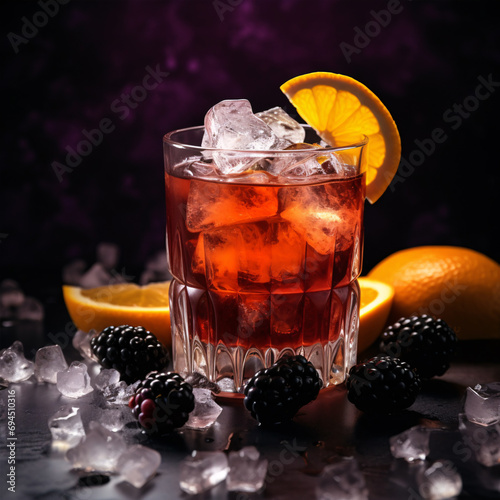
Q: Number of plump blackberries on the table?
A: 5